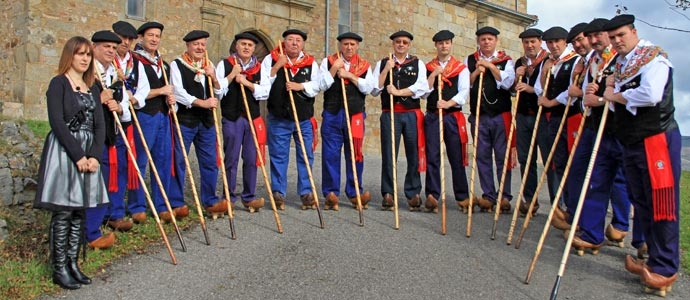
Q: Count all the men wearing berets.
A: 15